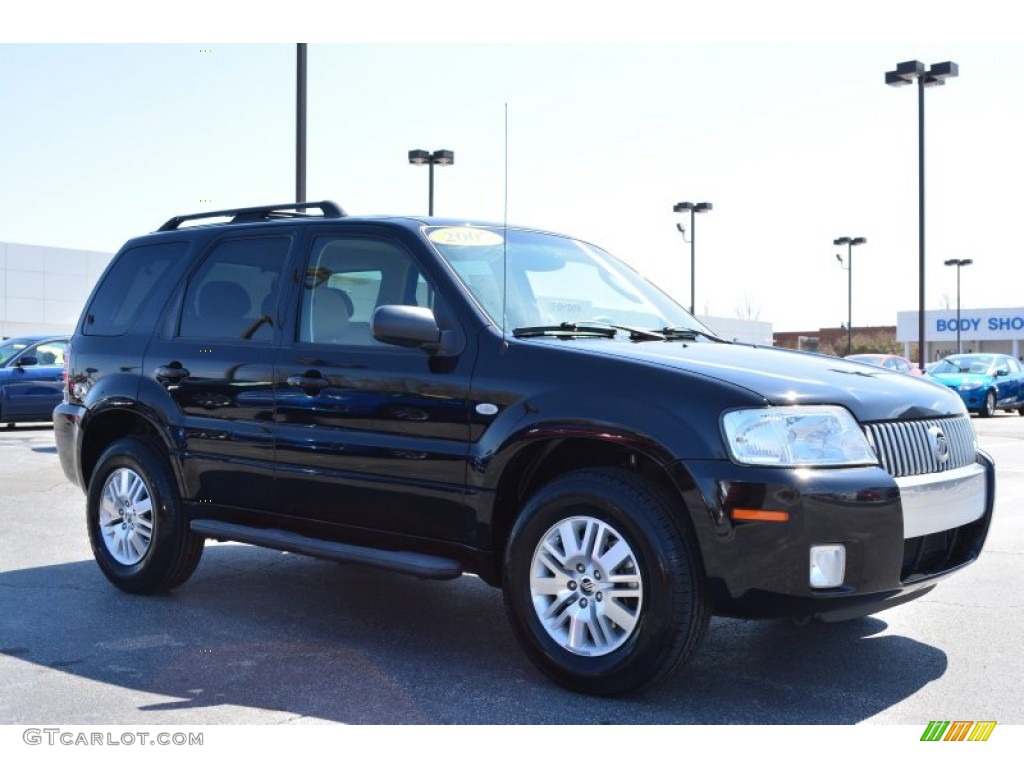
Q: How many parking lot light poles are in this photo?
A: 6